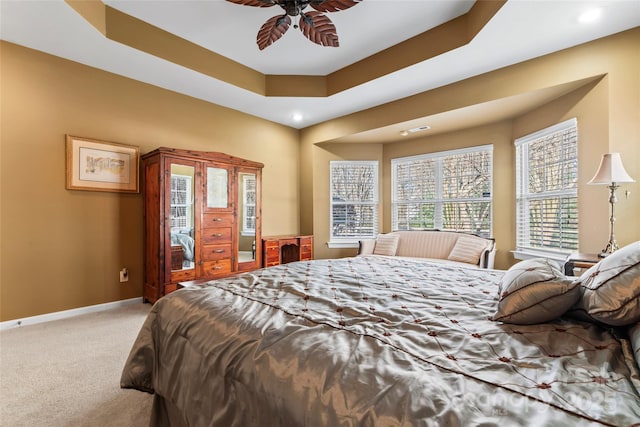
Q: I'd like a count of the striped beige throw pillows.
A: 2